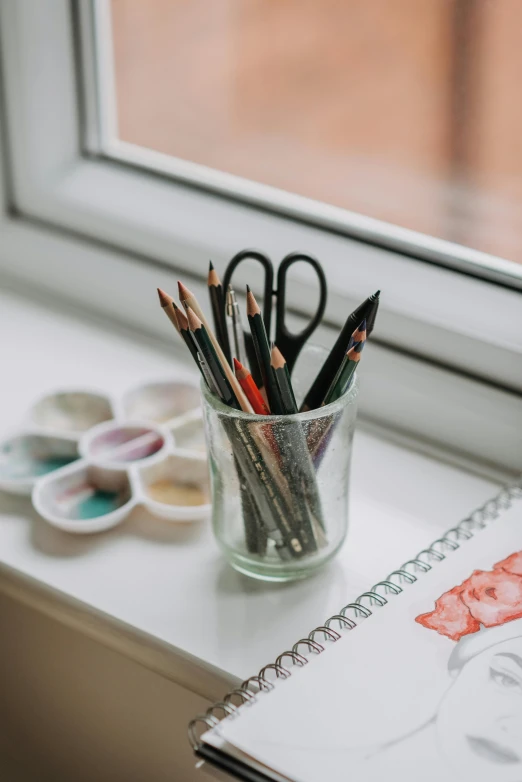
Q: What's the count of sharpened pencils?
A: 10